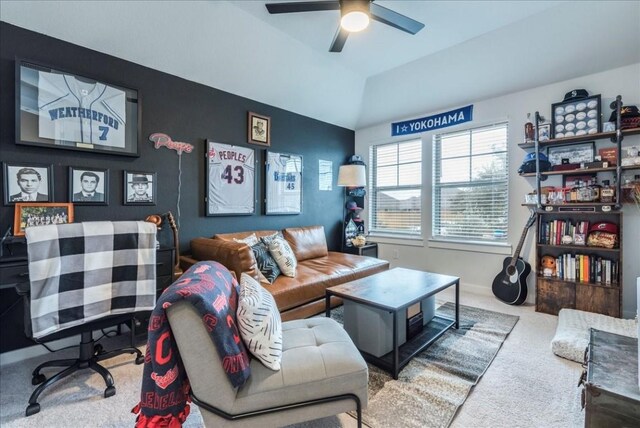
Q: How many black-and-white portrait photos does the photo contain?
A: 3